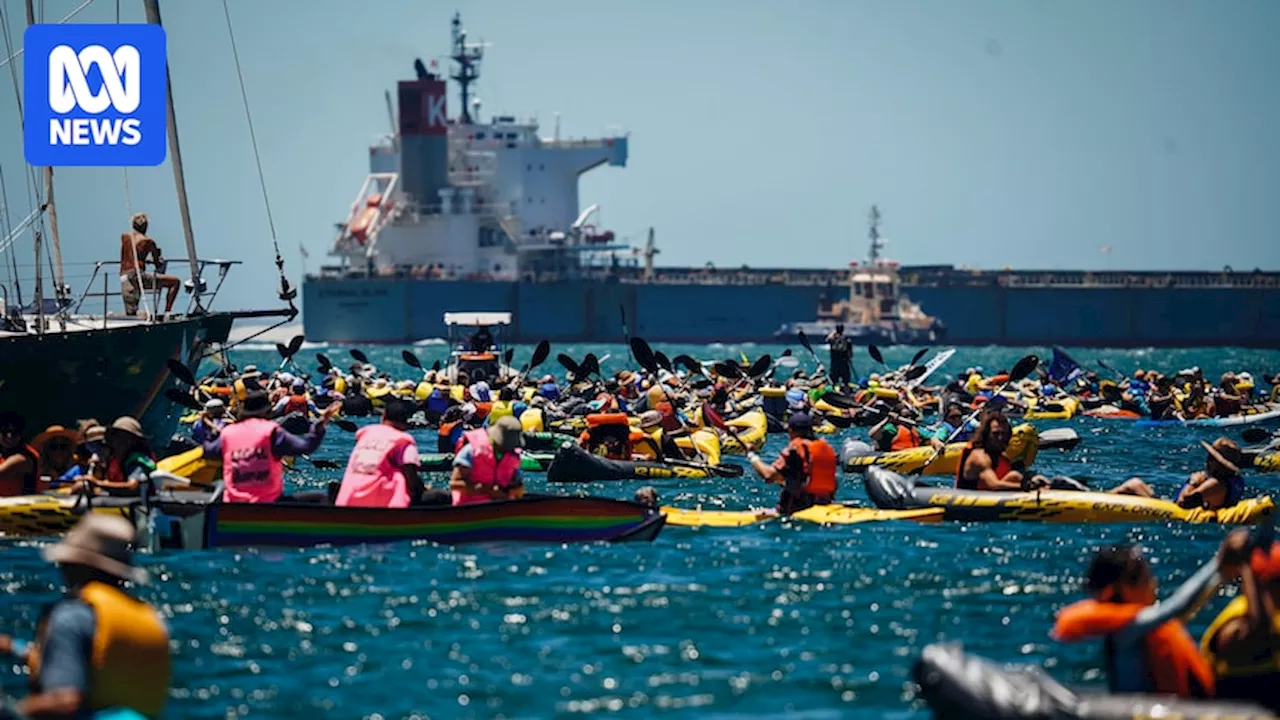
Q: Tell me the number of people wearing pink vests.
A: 3